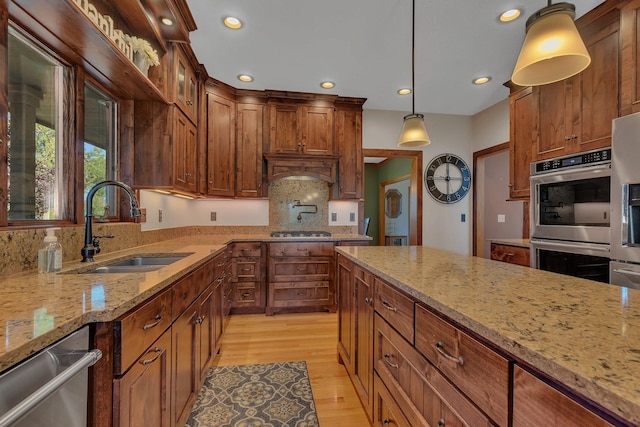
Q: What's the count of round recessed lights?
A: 7